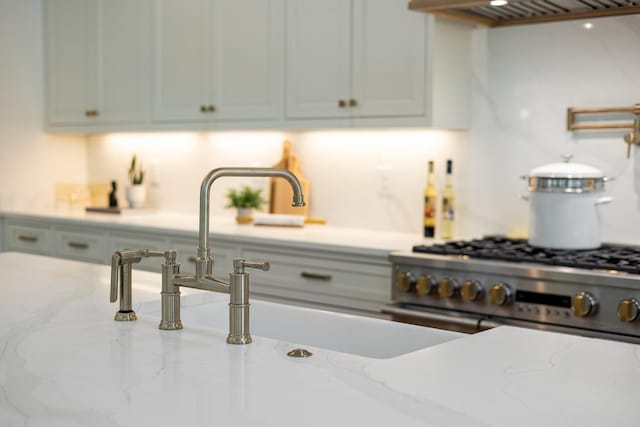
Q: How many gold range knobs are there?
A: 7